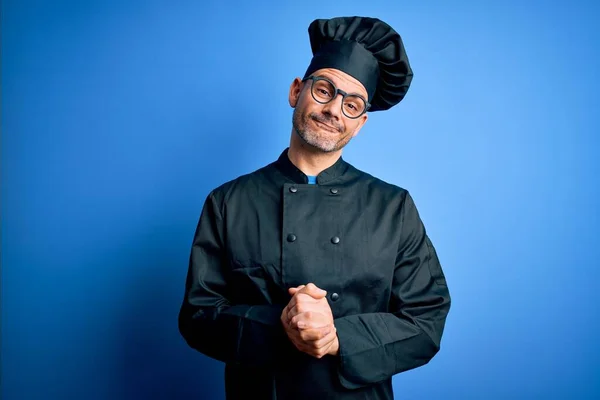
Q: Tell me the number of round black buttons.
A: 5